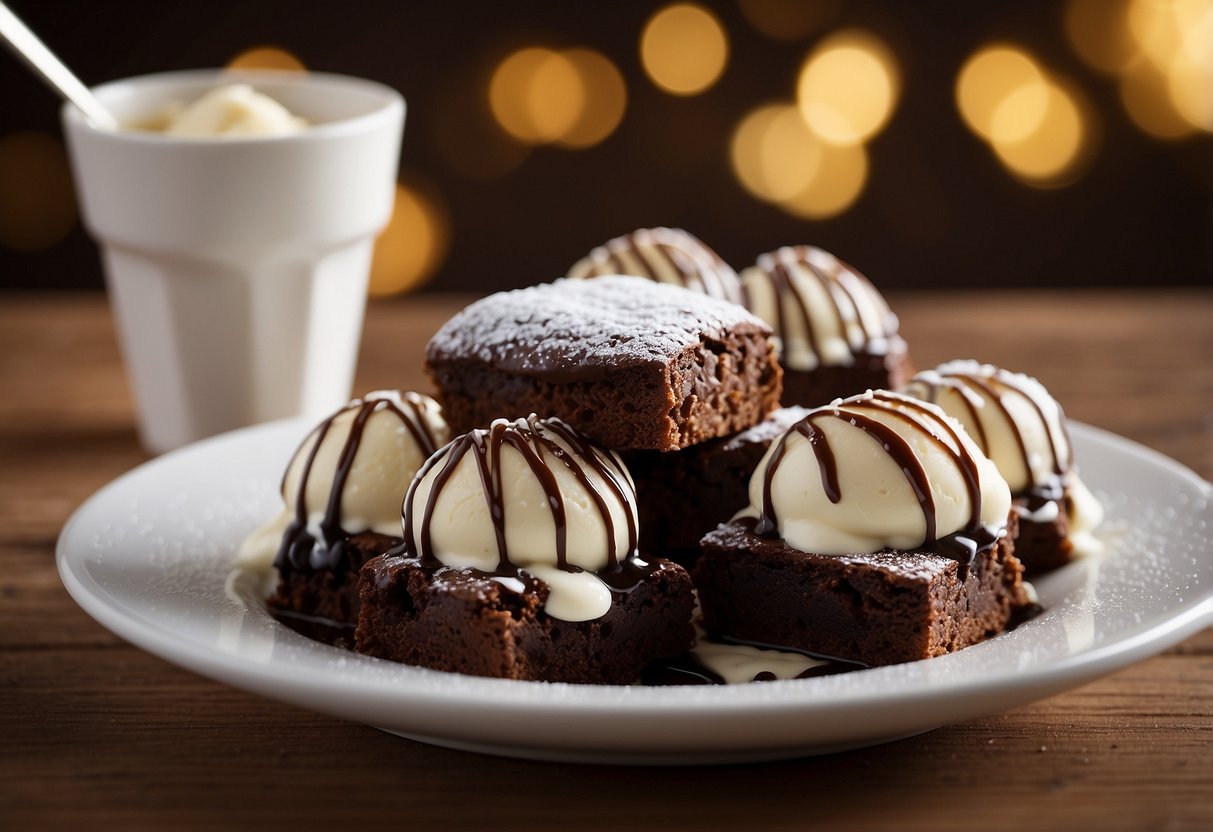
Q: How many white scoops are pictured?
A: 6